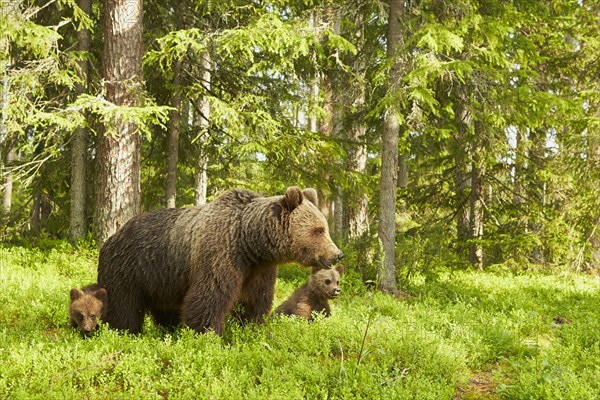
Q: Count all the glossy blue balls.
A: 0